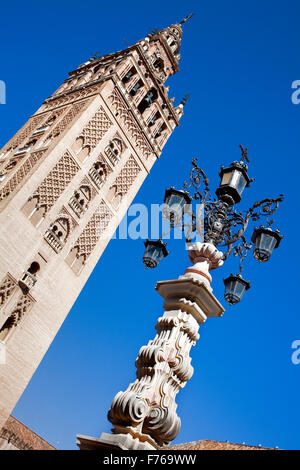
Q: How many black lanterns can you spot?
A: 5